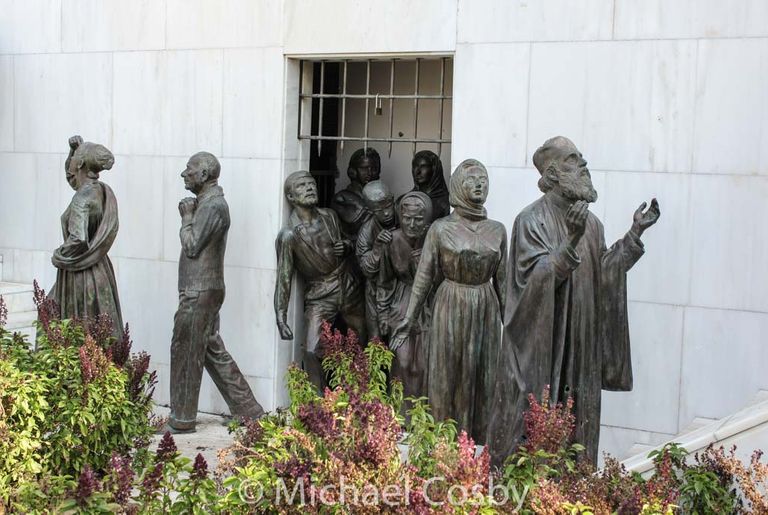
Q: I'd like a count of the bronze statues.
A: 9